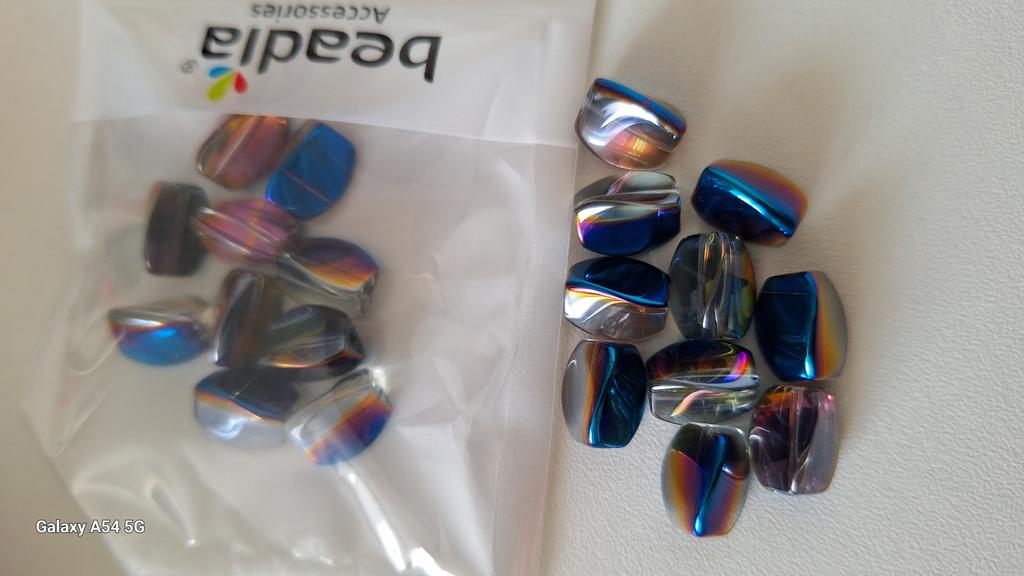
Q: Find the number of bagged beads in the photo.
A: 10